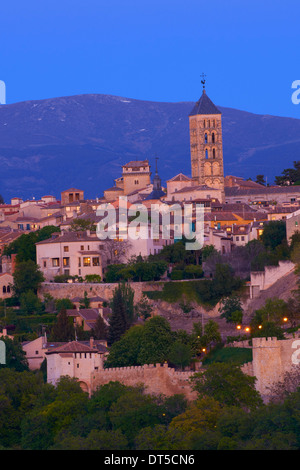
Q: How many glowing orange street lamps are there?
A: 5